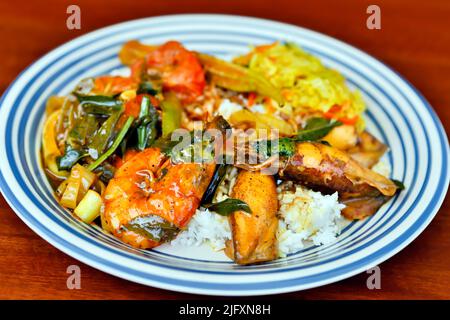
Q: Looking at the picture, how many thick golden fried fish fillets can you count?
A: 2